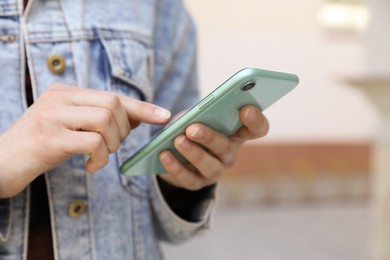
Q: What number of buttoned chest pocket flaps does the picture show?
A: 1